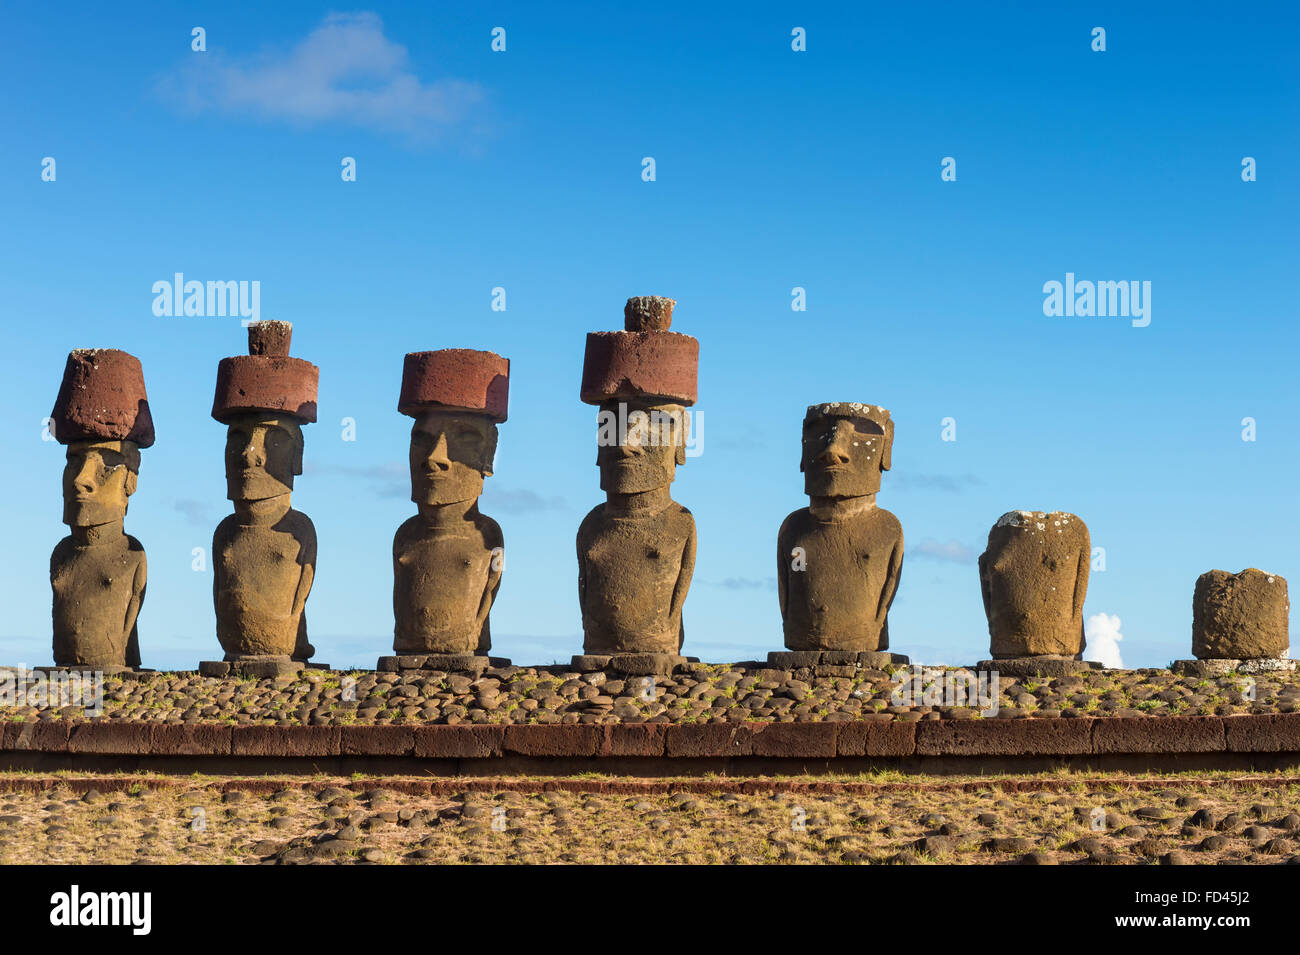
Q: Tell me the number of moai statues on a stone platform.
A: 7